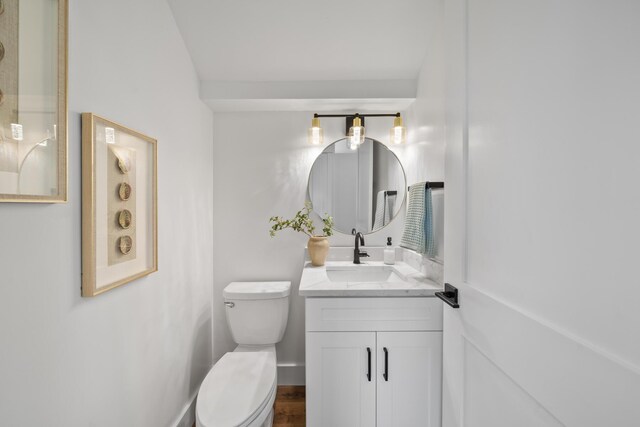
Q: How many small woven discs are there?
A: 4